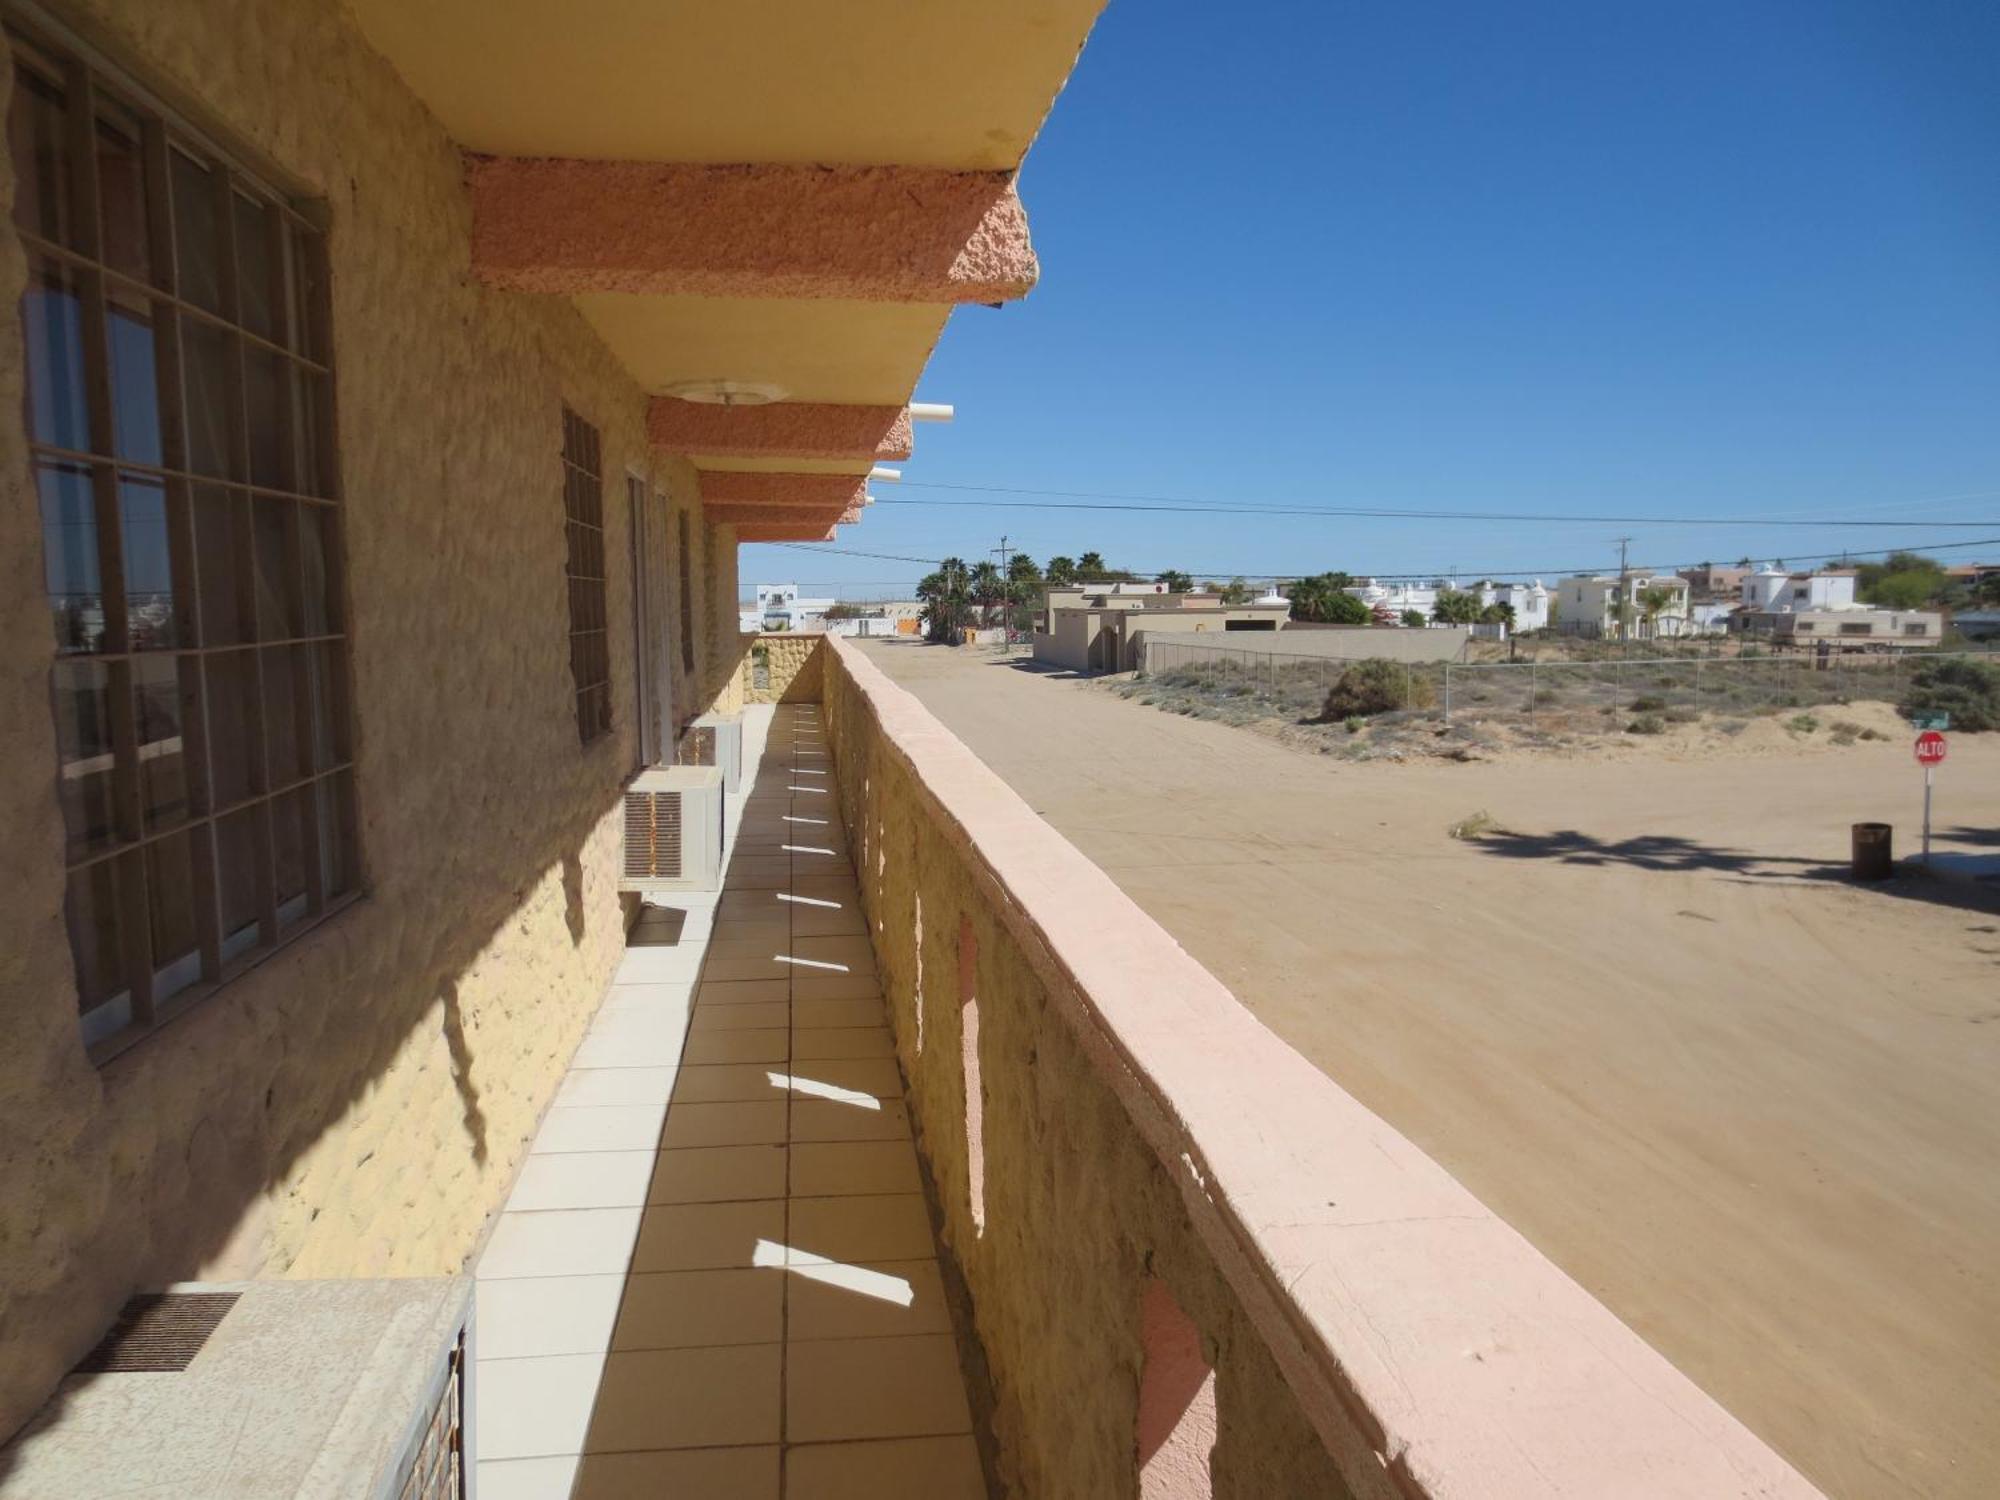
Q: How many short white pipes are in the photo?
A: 3